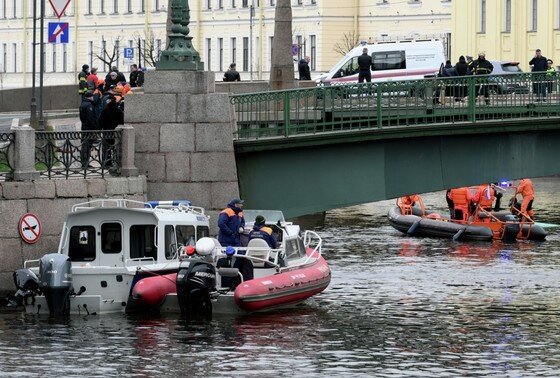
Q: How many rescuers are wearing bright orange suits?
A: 4